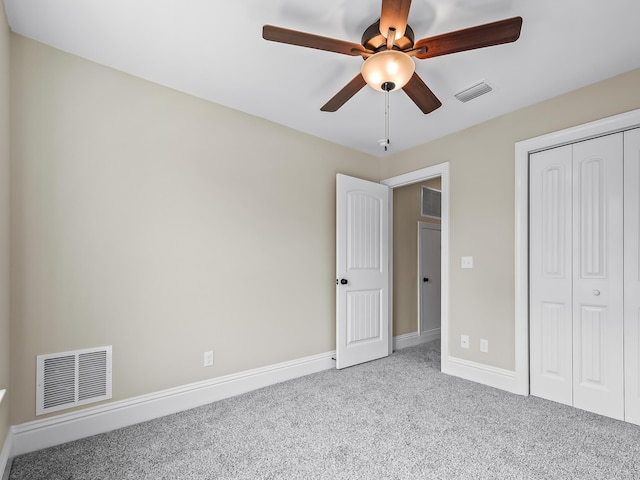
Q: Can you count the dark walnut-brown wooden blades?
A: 5